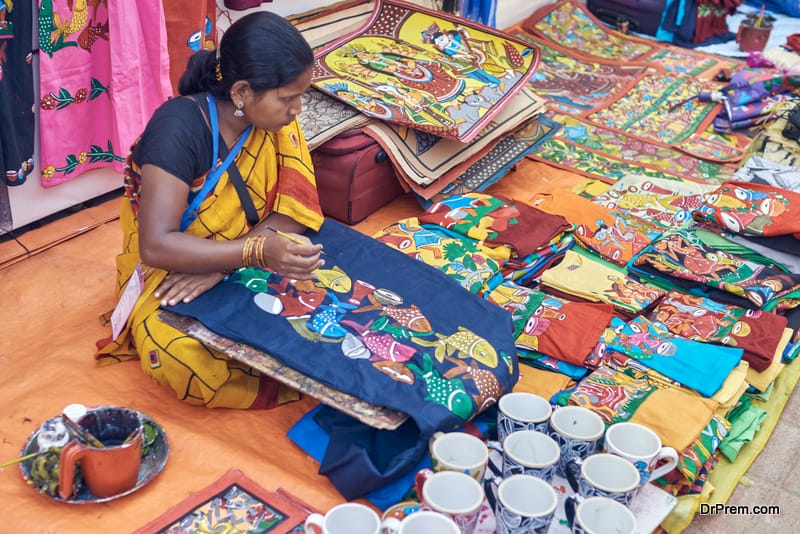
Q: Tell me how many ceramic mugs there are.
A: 11